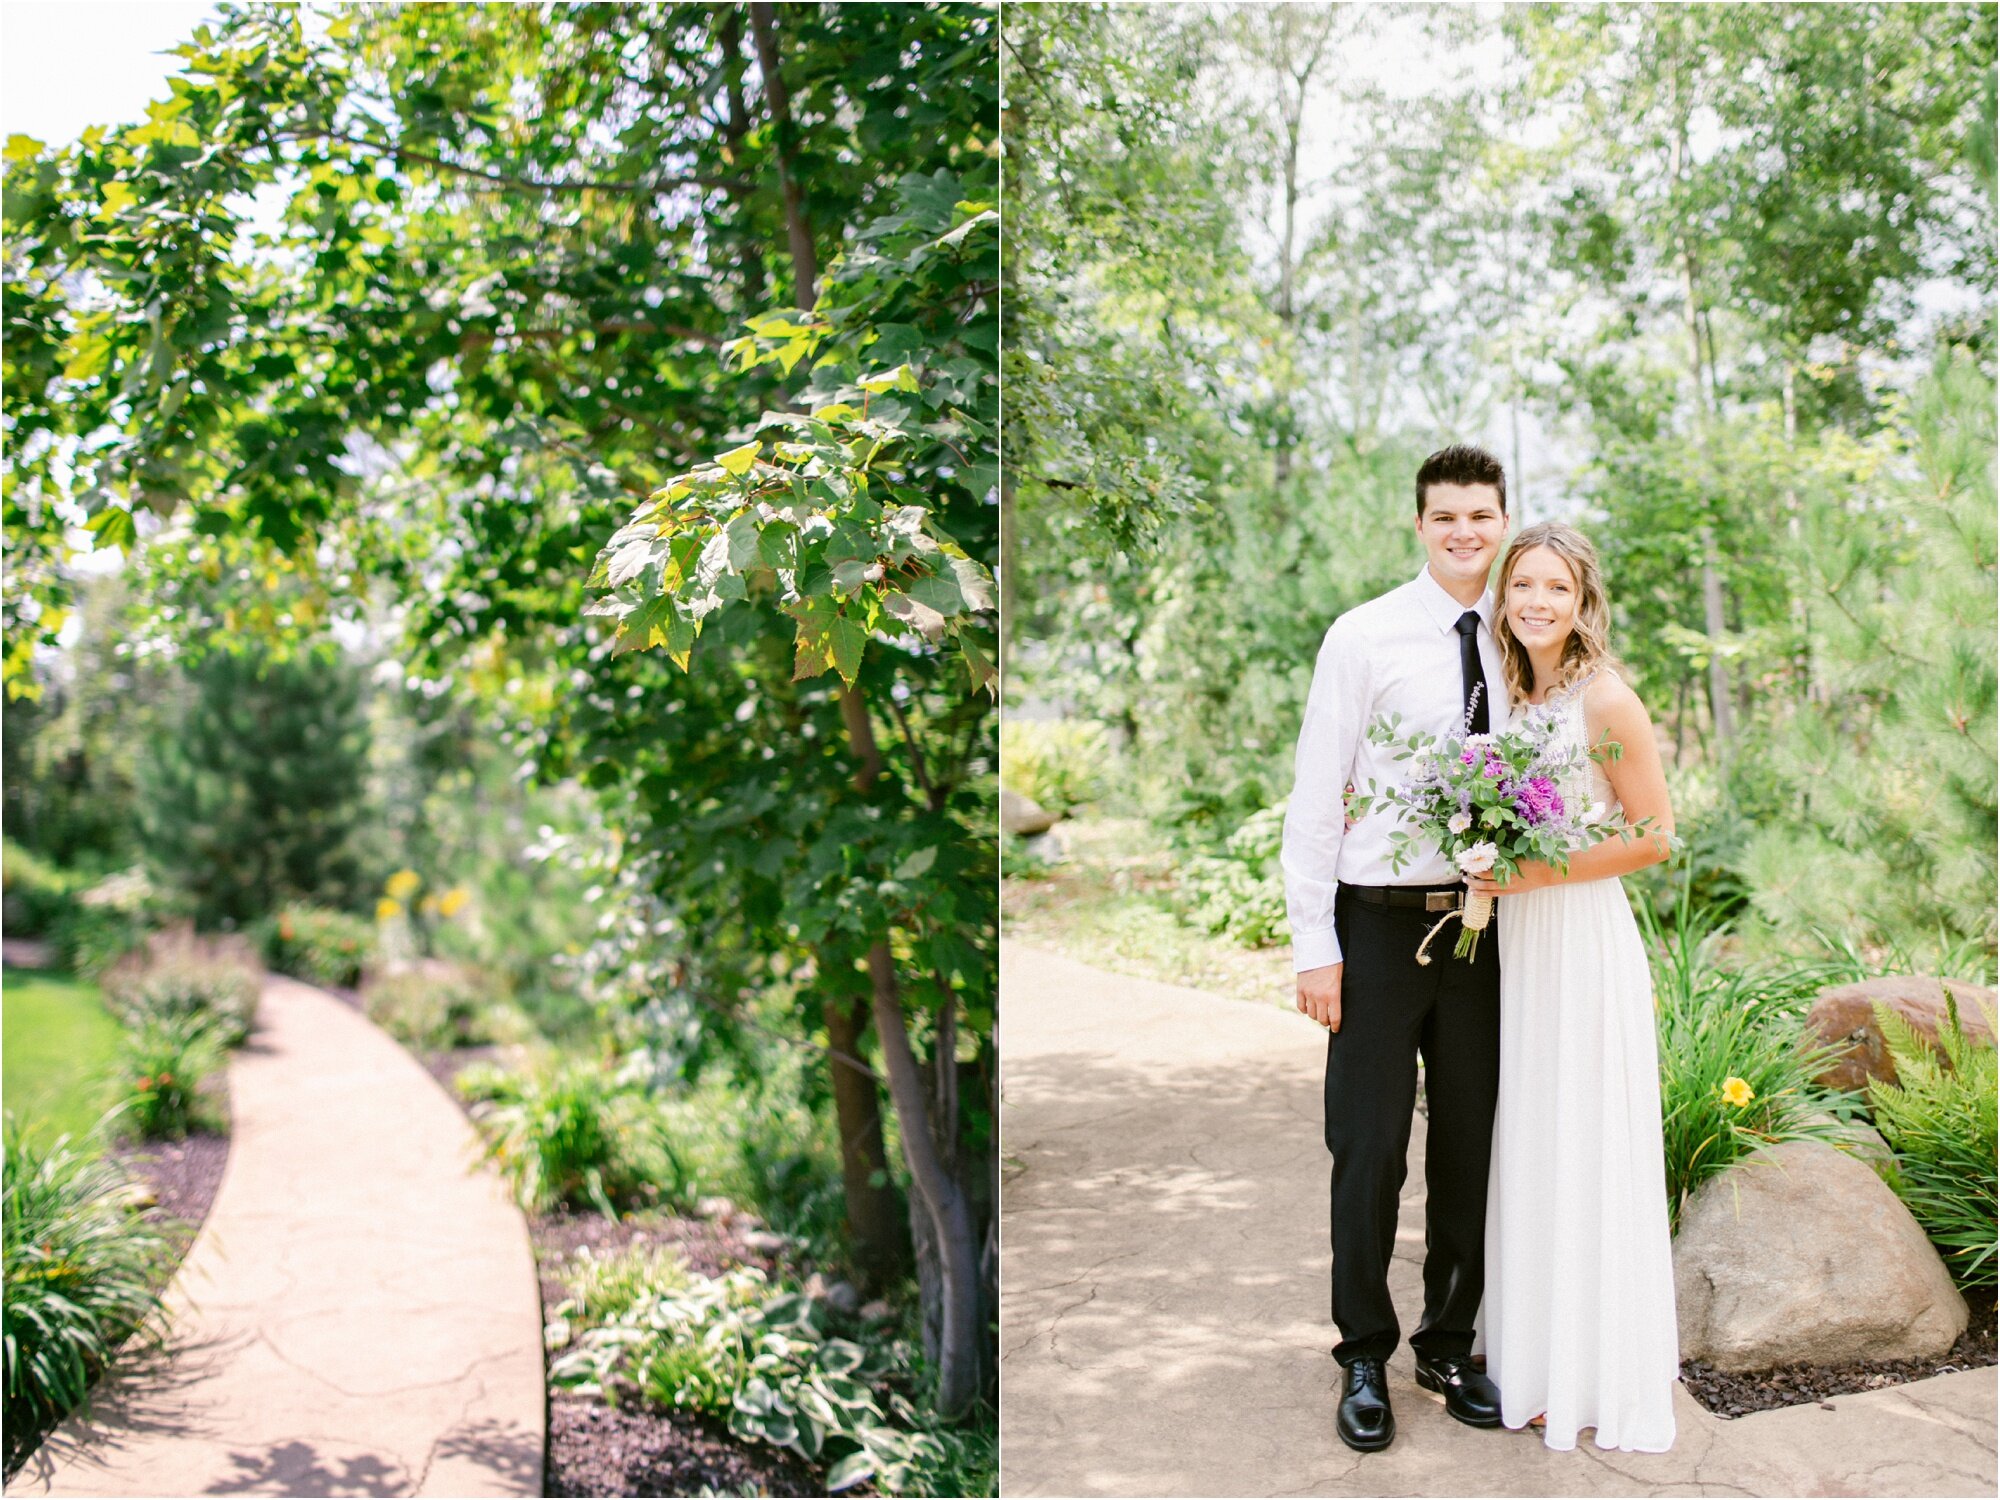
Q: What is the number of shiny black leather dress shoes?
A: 2